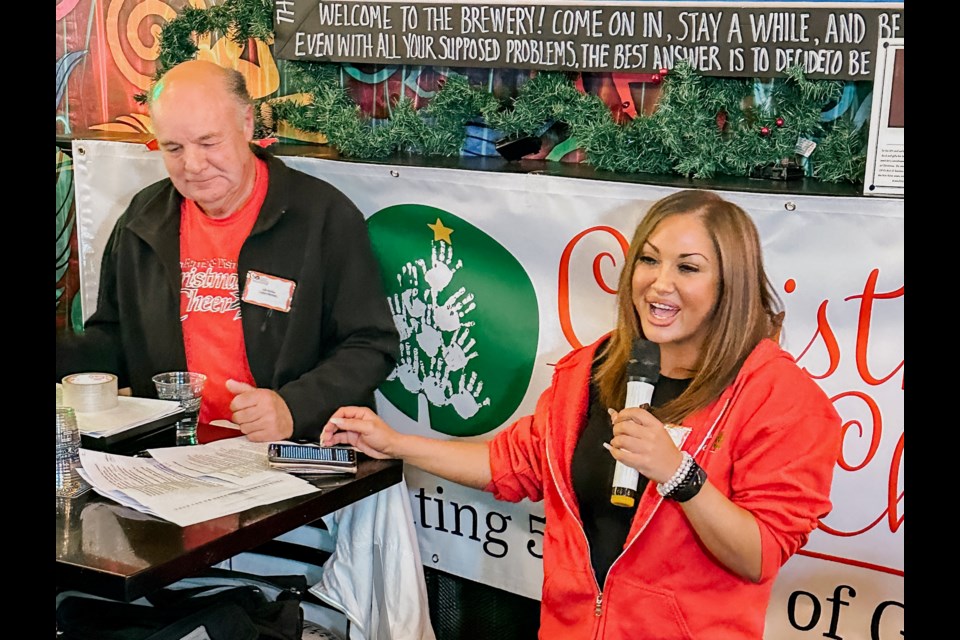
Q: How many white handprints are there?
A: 9